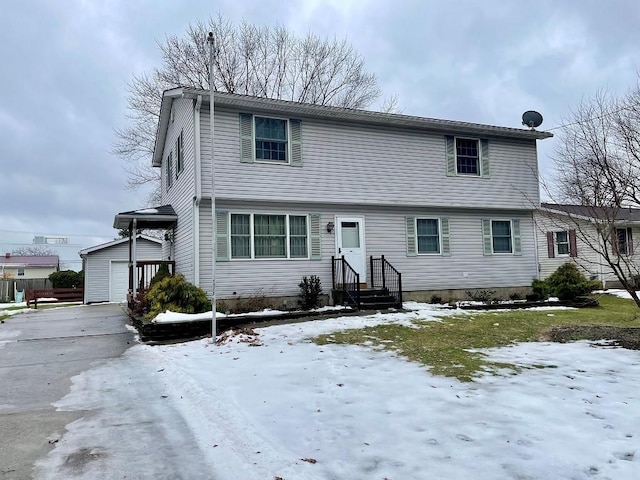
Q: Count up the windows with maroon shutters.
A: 2